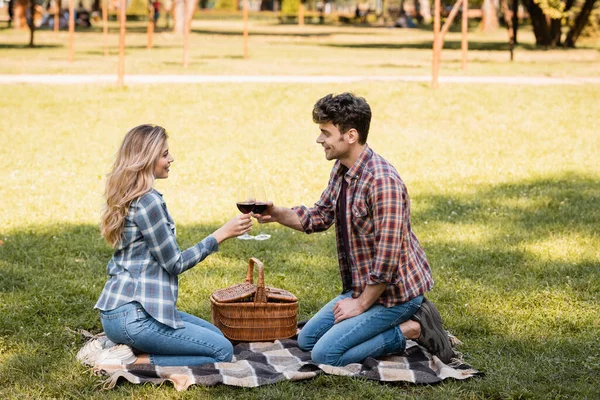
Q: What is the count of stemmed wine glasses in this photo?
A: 2